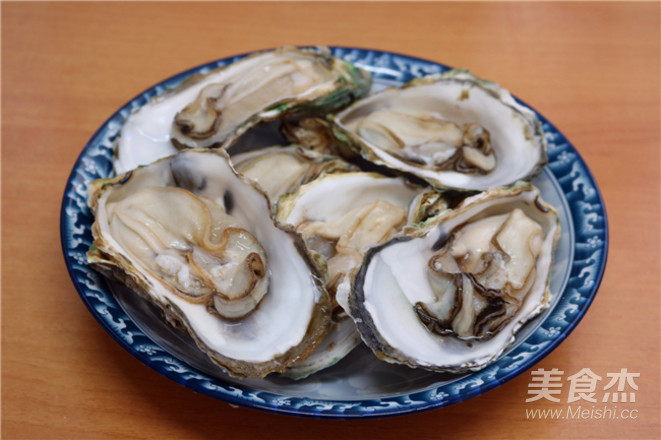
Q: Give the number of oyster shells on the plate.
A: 6